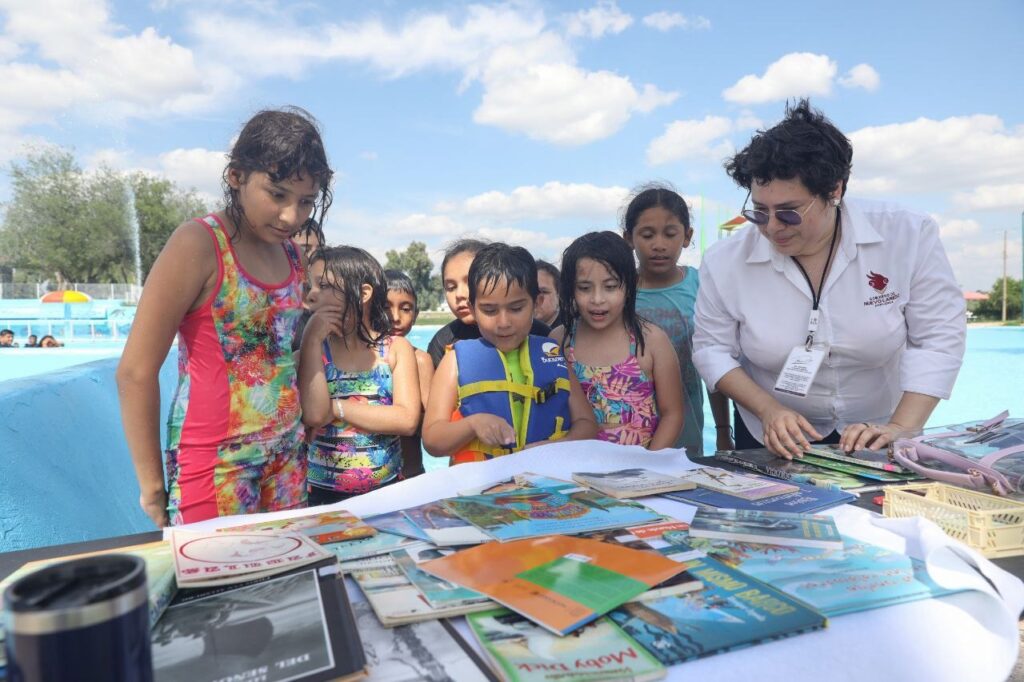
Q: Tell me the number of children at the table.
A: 9